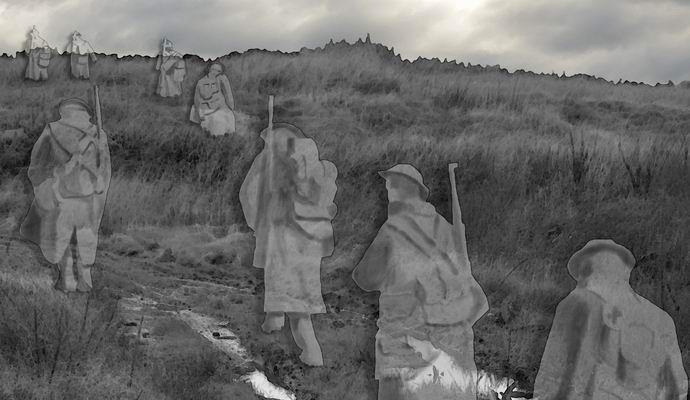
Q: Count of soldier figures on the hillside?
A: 8